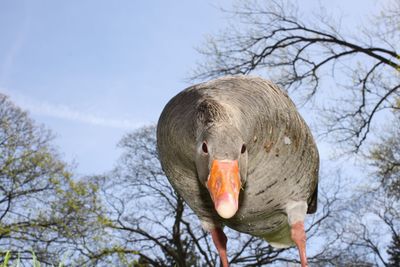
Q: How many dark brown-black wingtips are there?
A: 1